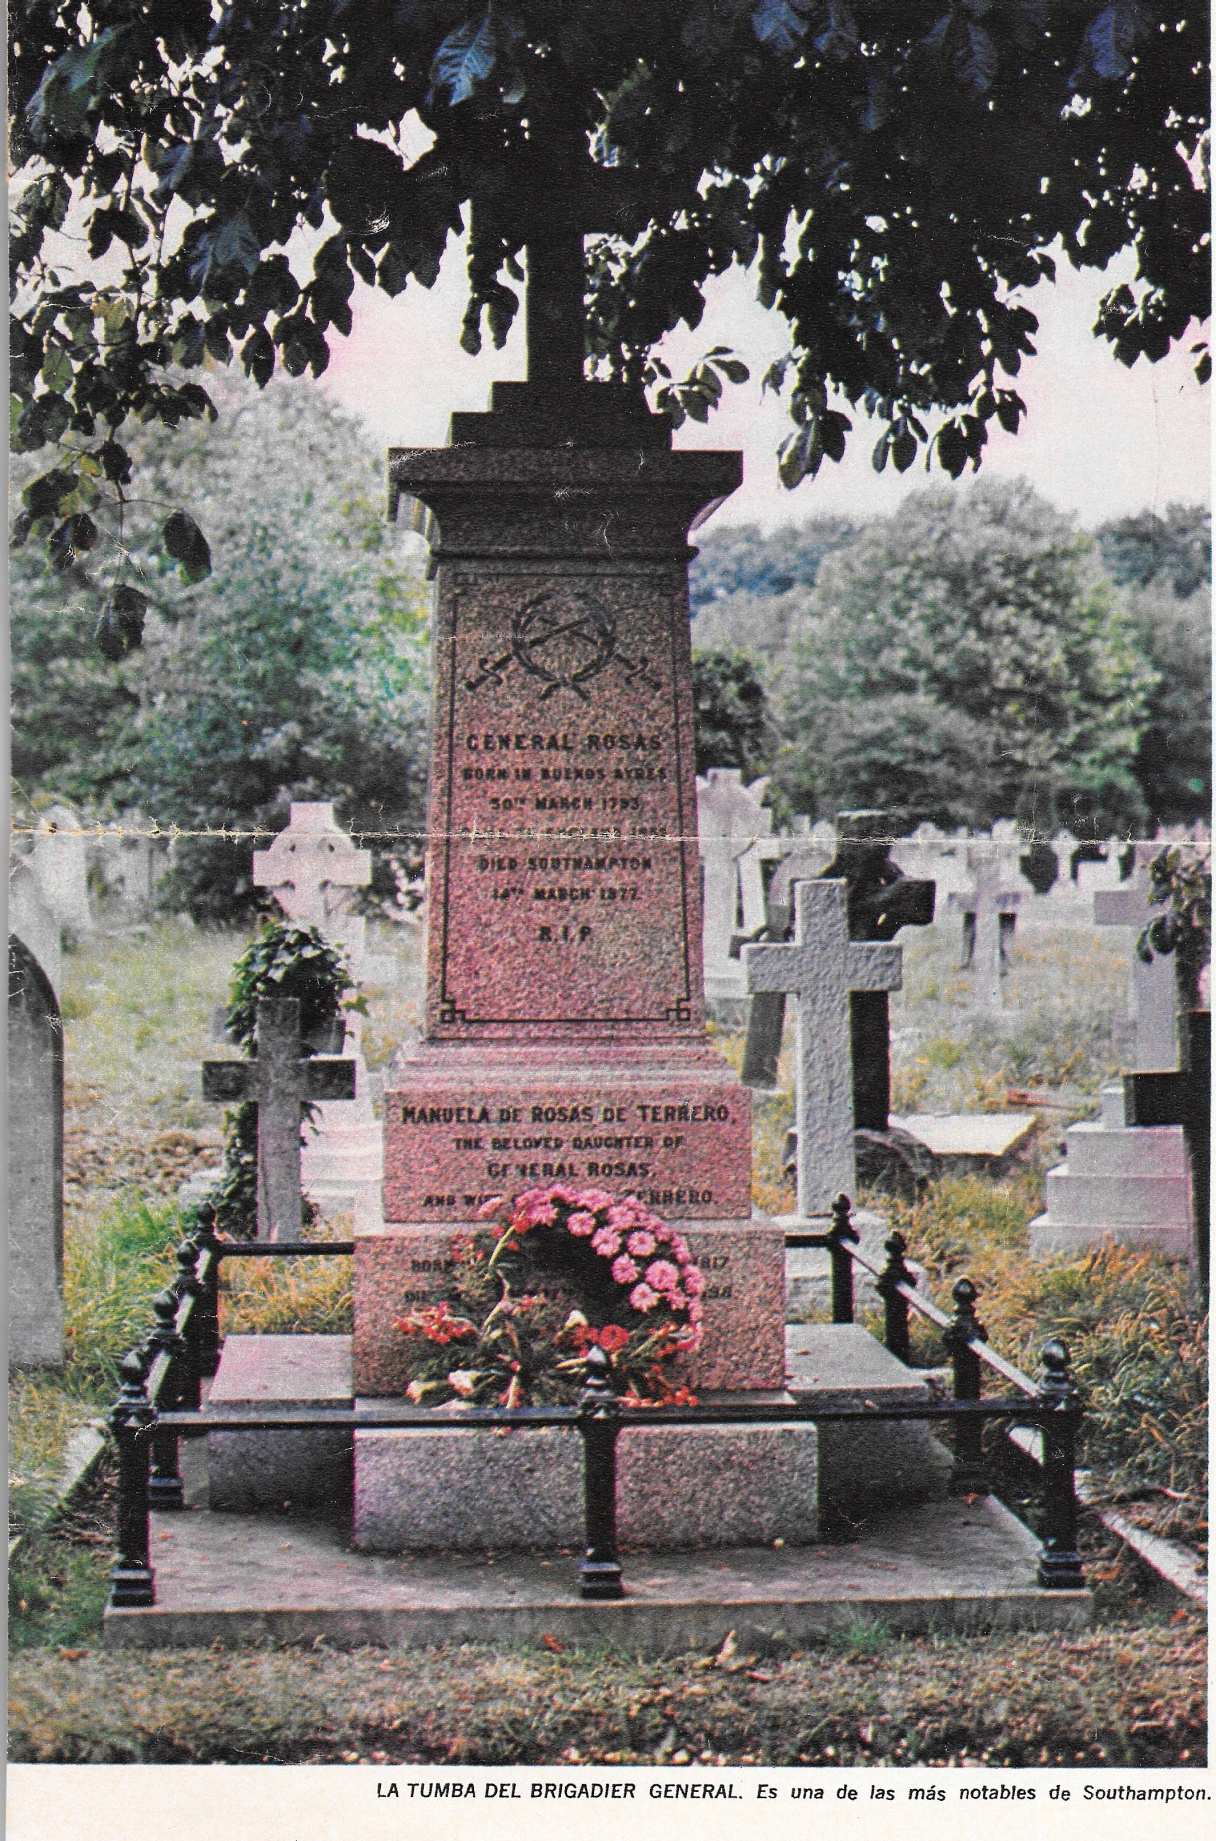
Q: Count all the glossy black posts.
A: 9